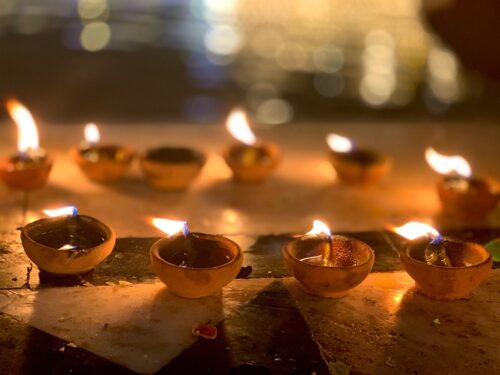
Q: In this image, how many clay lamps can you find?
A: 10